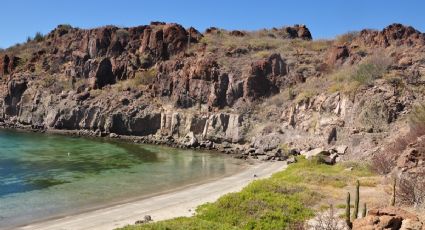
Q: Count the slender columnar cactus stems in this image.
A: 4